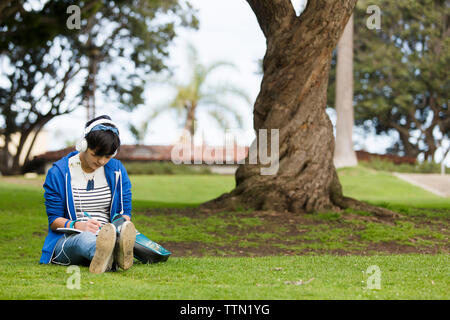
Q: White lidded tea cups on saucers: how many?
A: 0